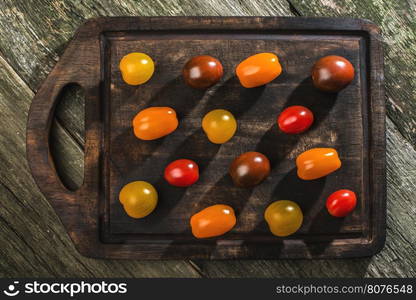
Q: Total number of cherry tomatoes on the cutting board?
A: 14